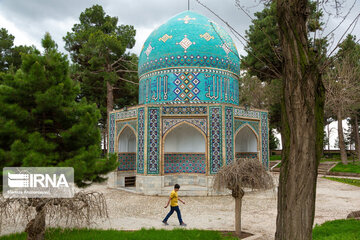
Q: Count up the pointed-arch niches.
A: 3